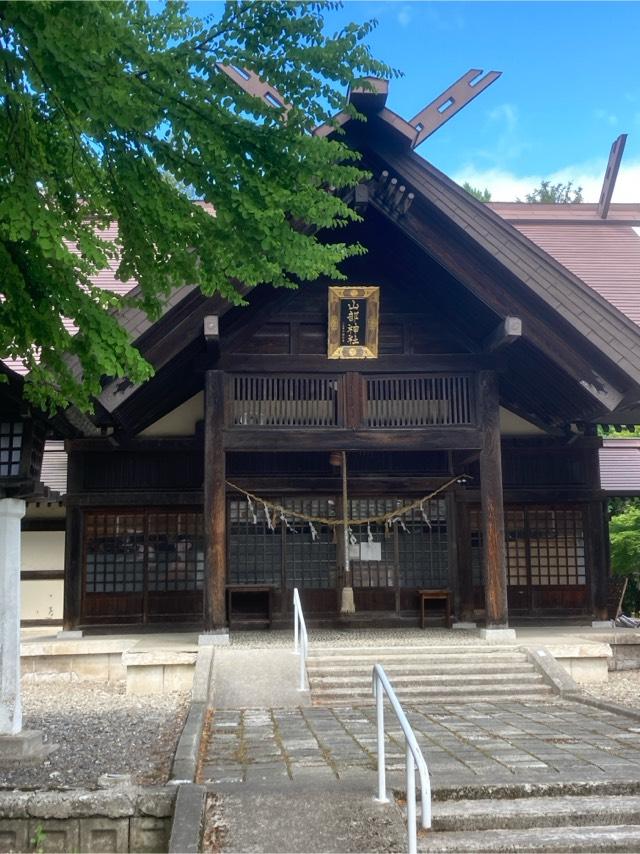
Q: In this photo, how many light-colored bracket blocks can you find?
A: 2